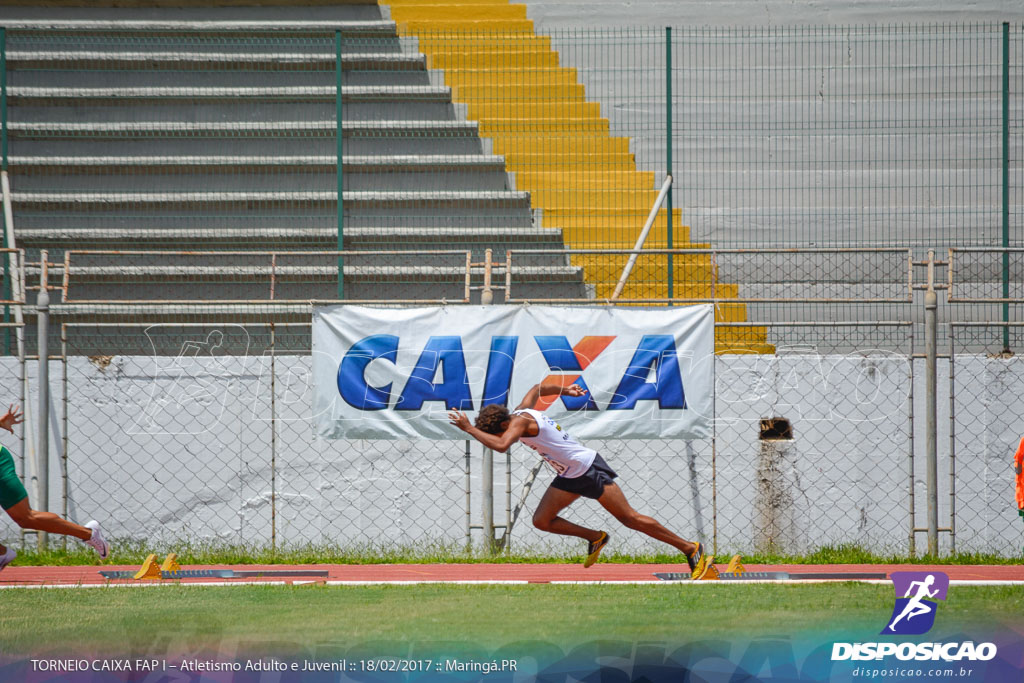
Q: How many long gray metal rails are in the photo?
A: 2